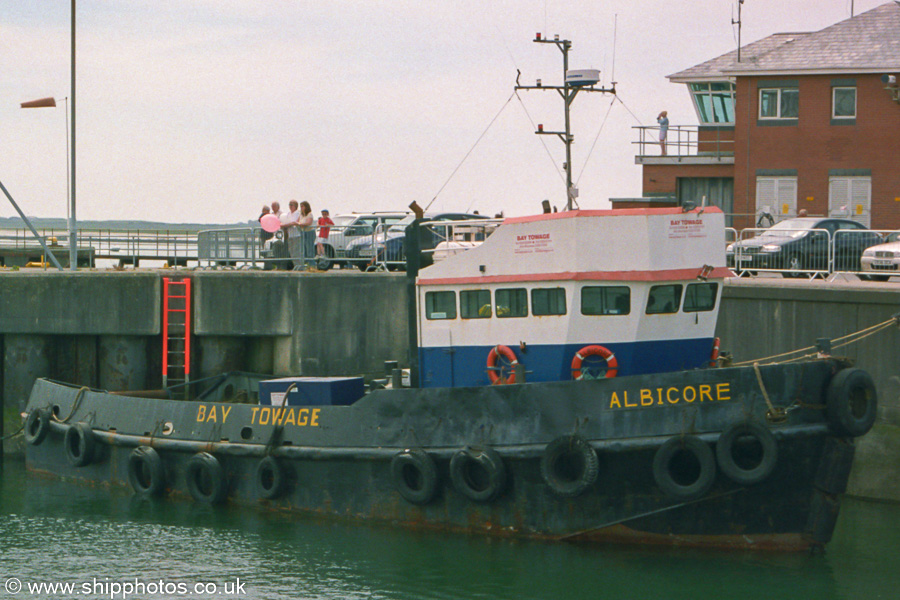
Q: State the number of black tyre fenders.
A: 11